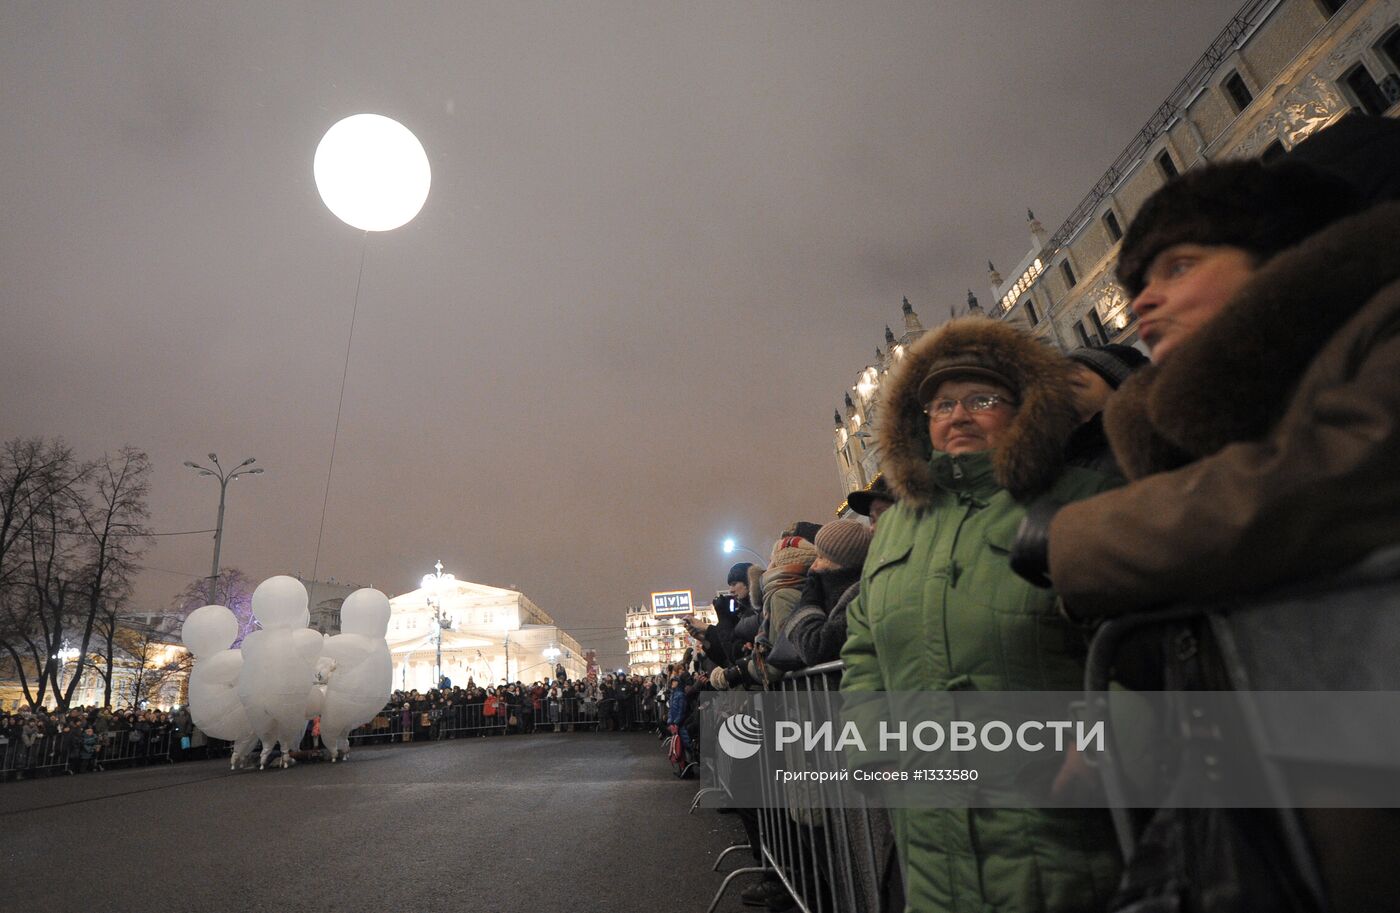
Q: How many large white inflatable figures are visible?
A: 3